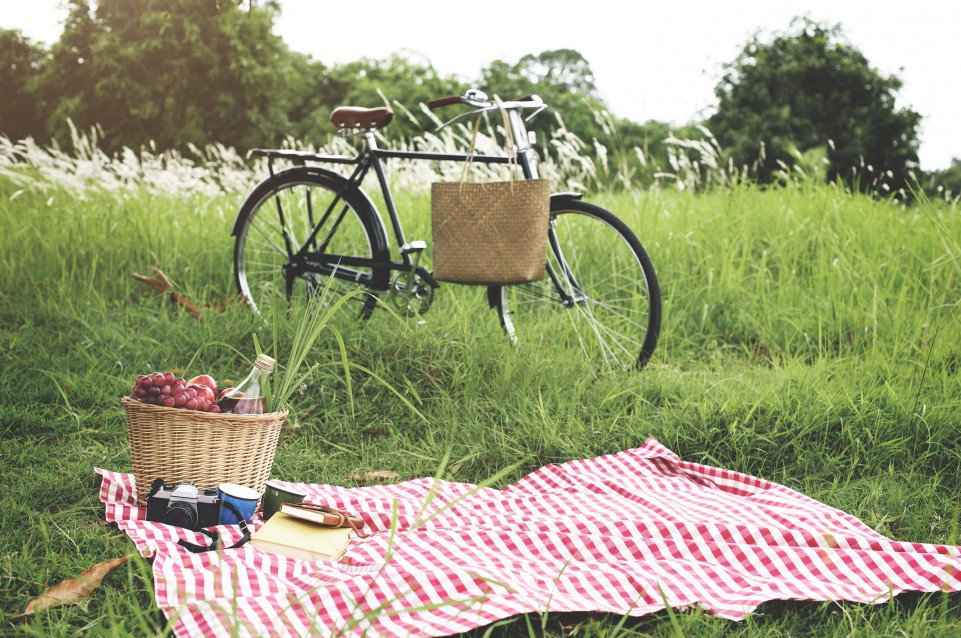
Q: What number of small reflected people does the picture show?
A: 0